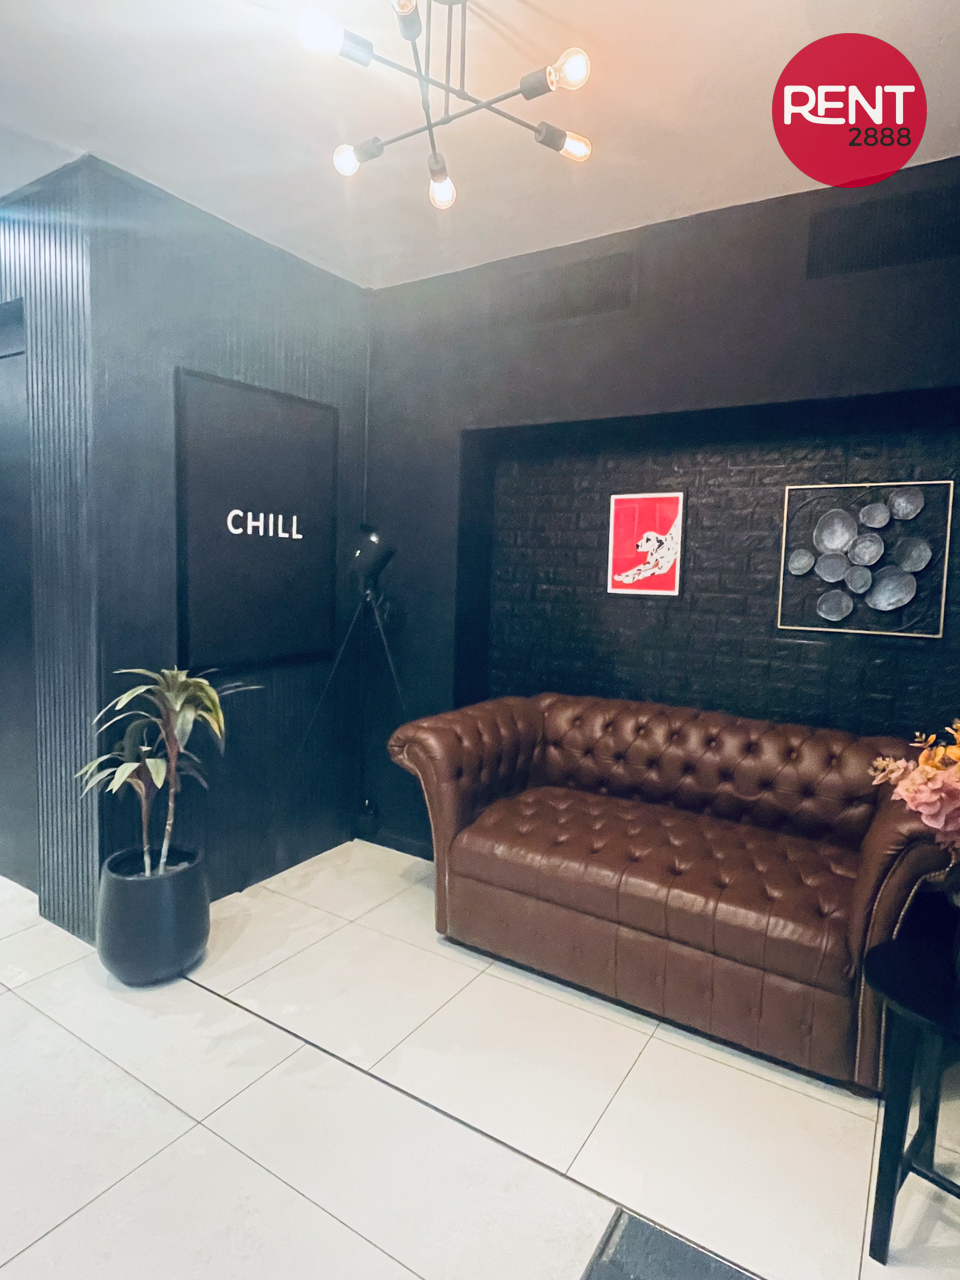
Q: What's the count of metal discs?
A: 10